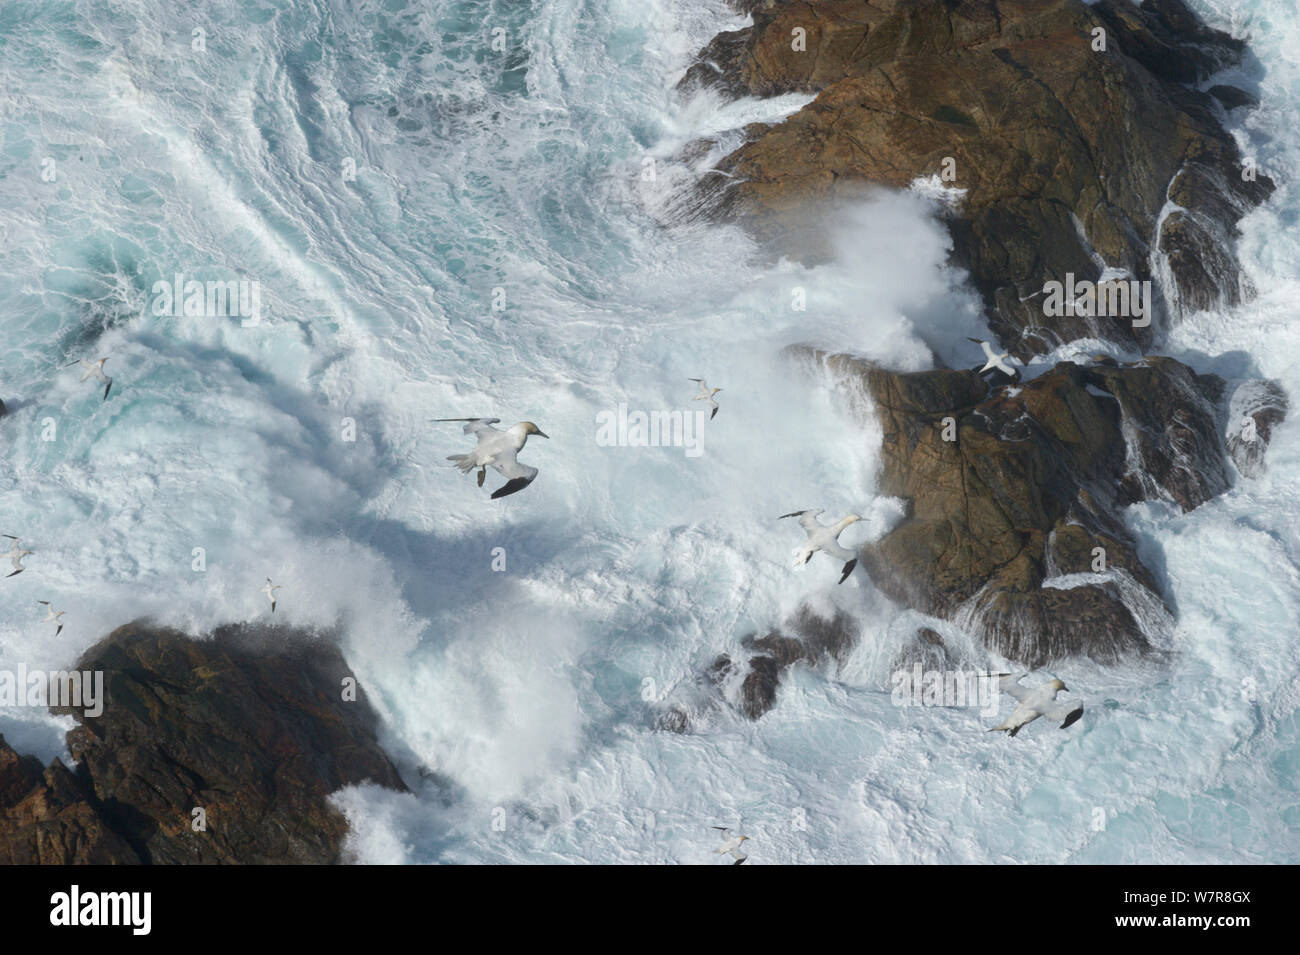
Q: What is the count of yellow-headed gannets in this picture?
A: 10